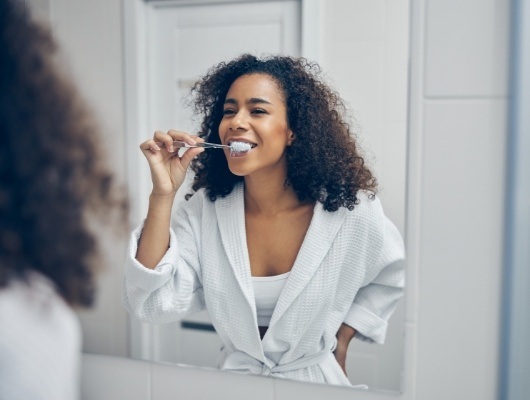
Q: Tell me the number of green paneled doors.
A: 0